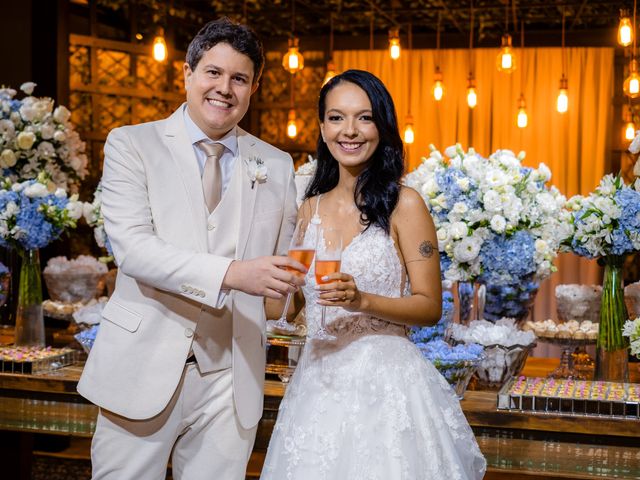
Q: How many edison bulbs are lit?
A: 14